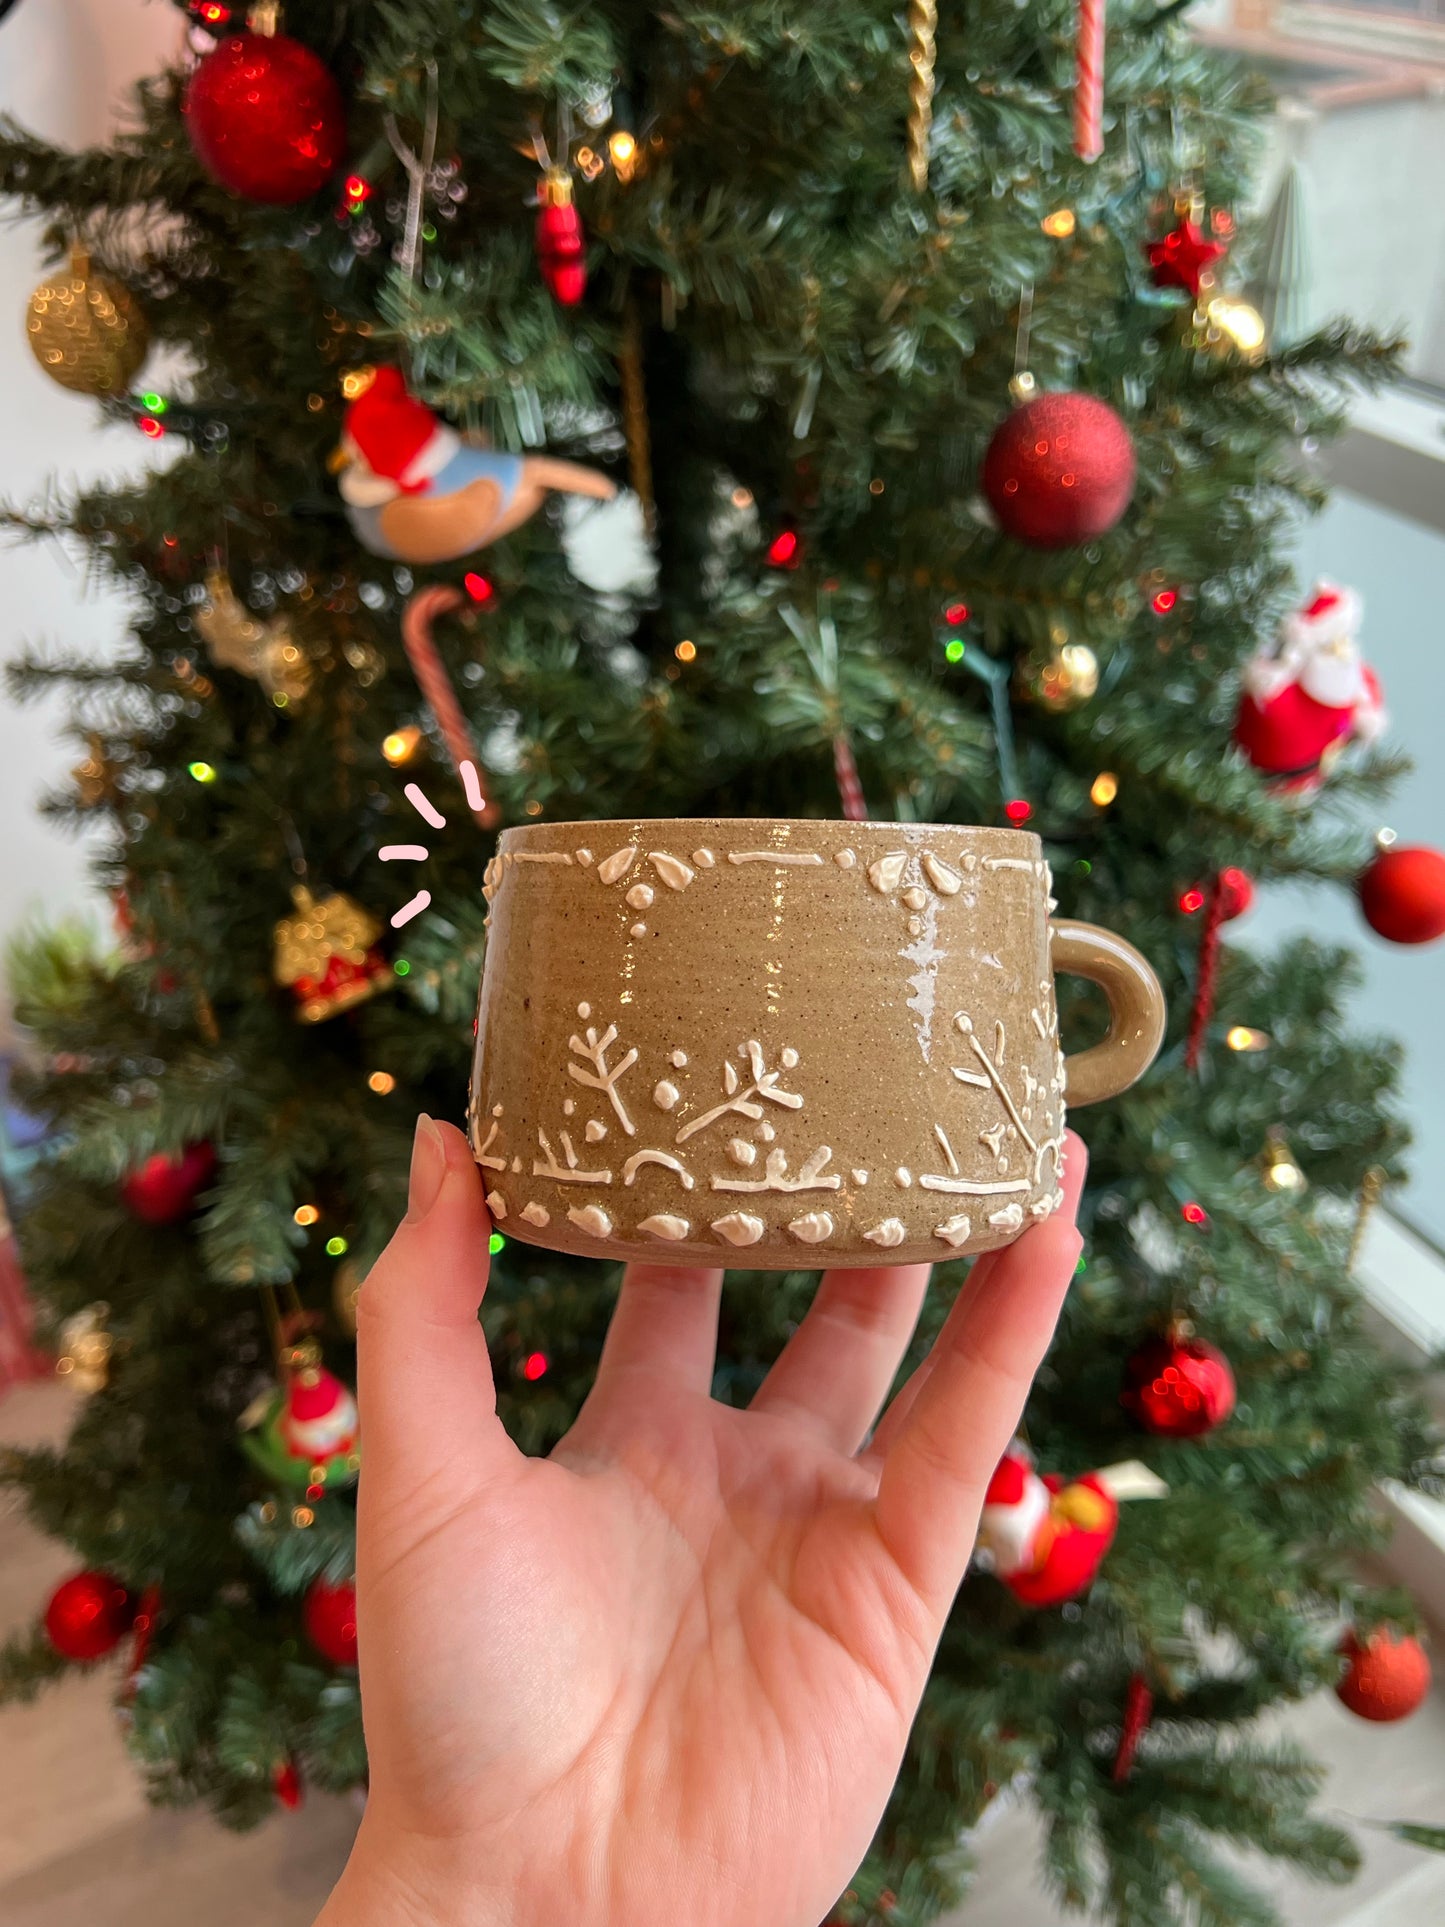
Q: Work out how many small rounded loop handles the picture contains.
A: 1